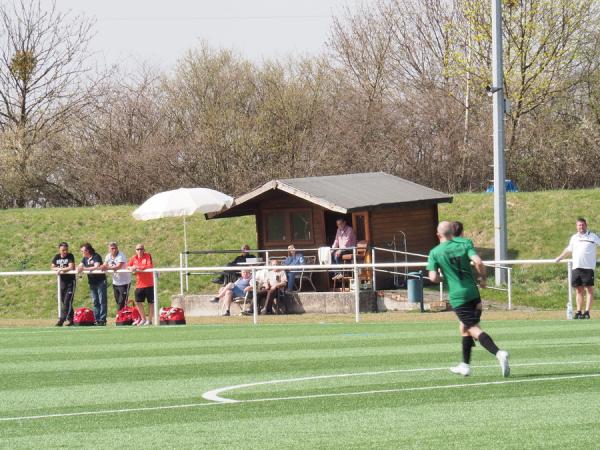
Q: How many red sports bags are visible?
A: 3